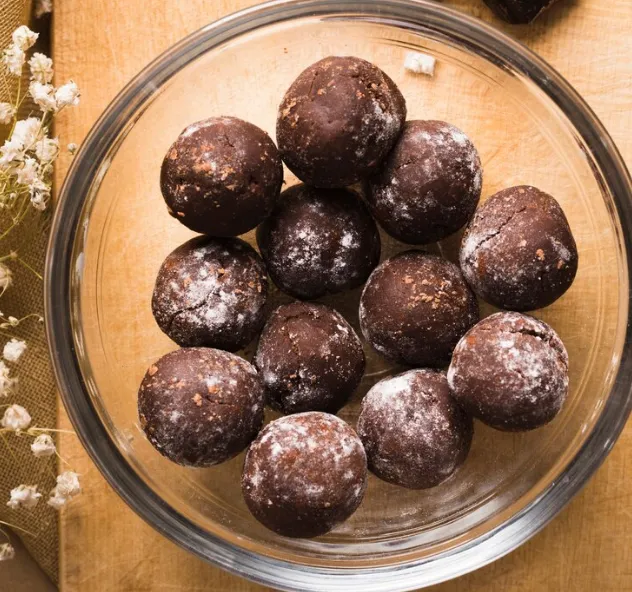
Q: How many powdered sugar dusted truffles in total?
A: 12